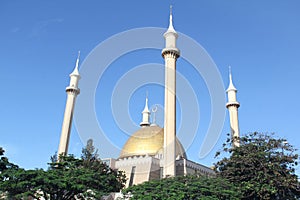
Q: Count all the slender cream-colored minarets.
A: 4